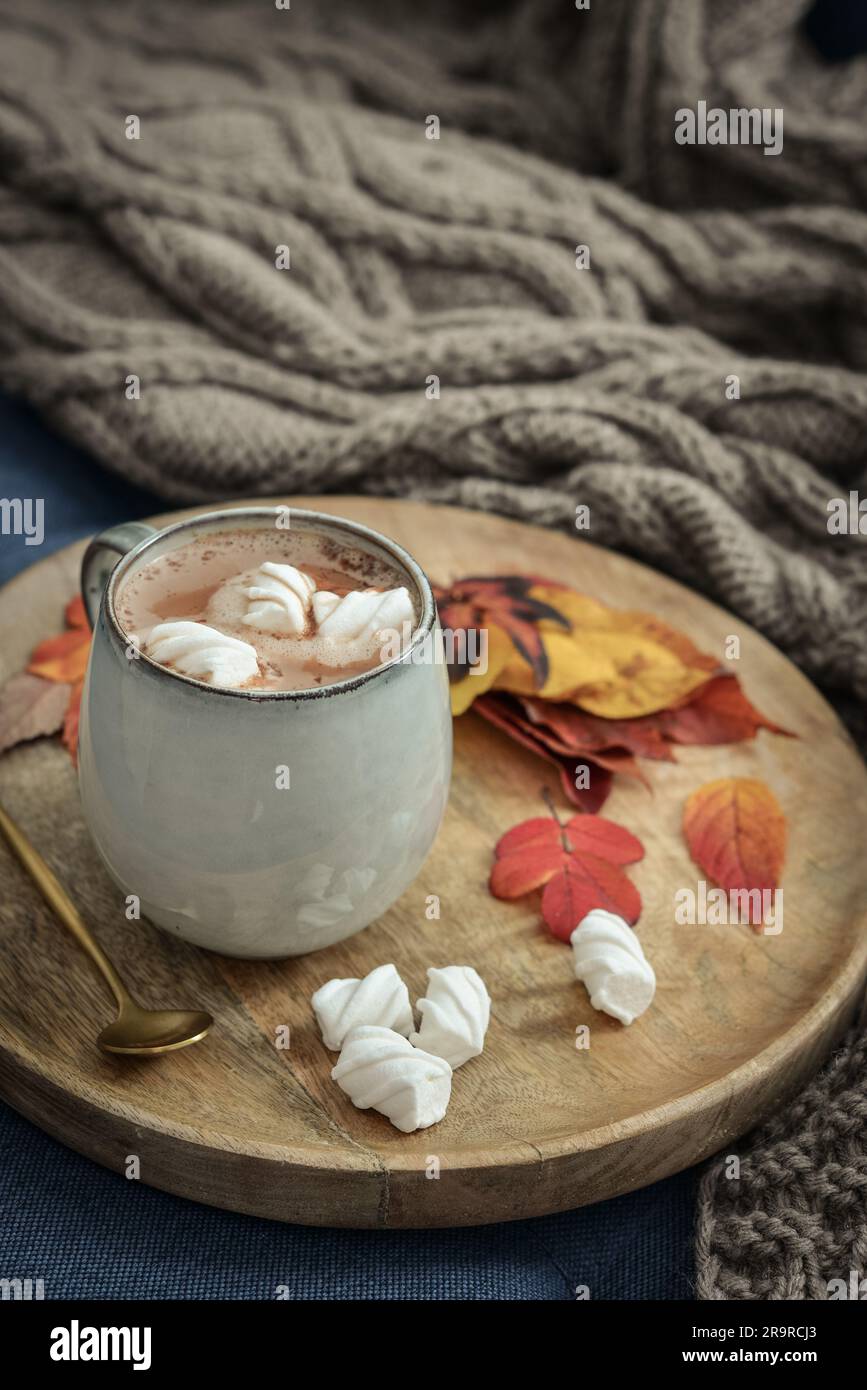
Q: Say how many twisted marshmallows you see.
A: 7